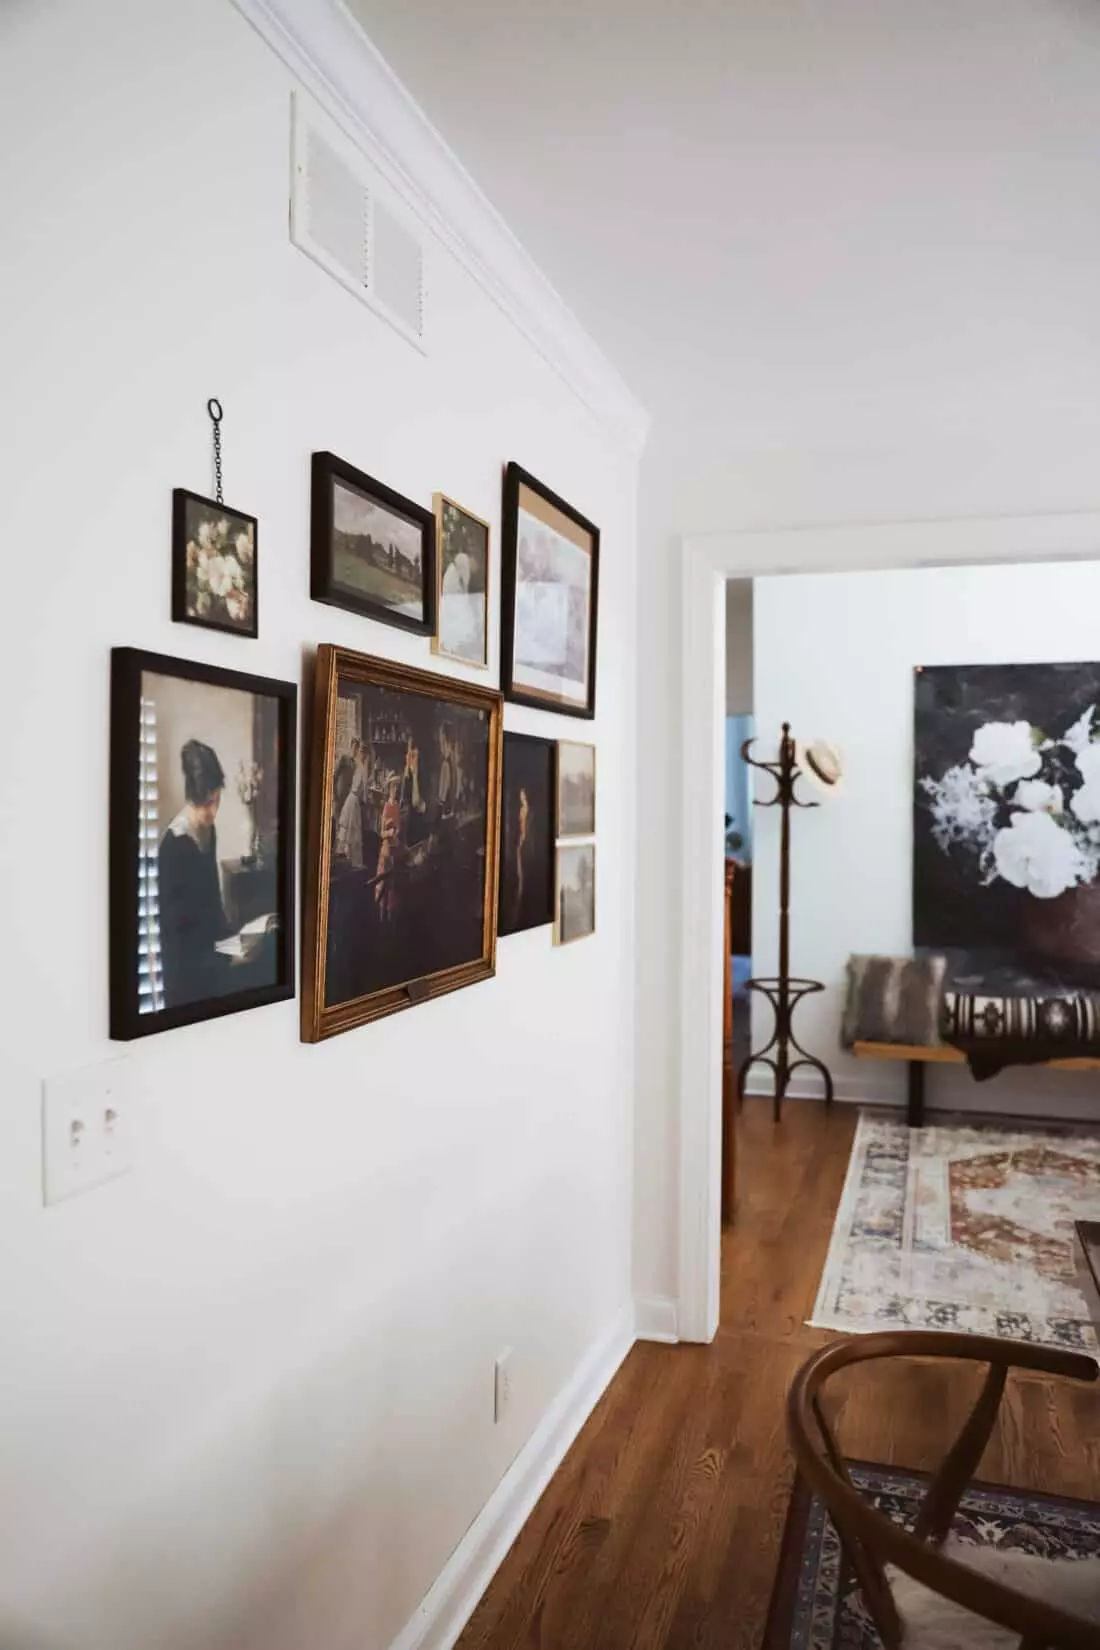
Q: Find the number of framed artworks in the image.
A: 9